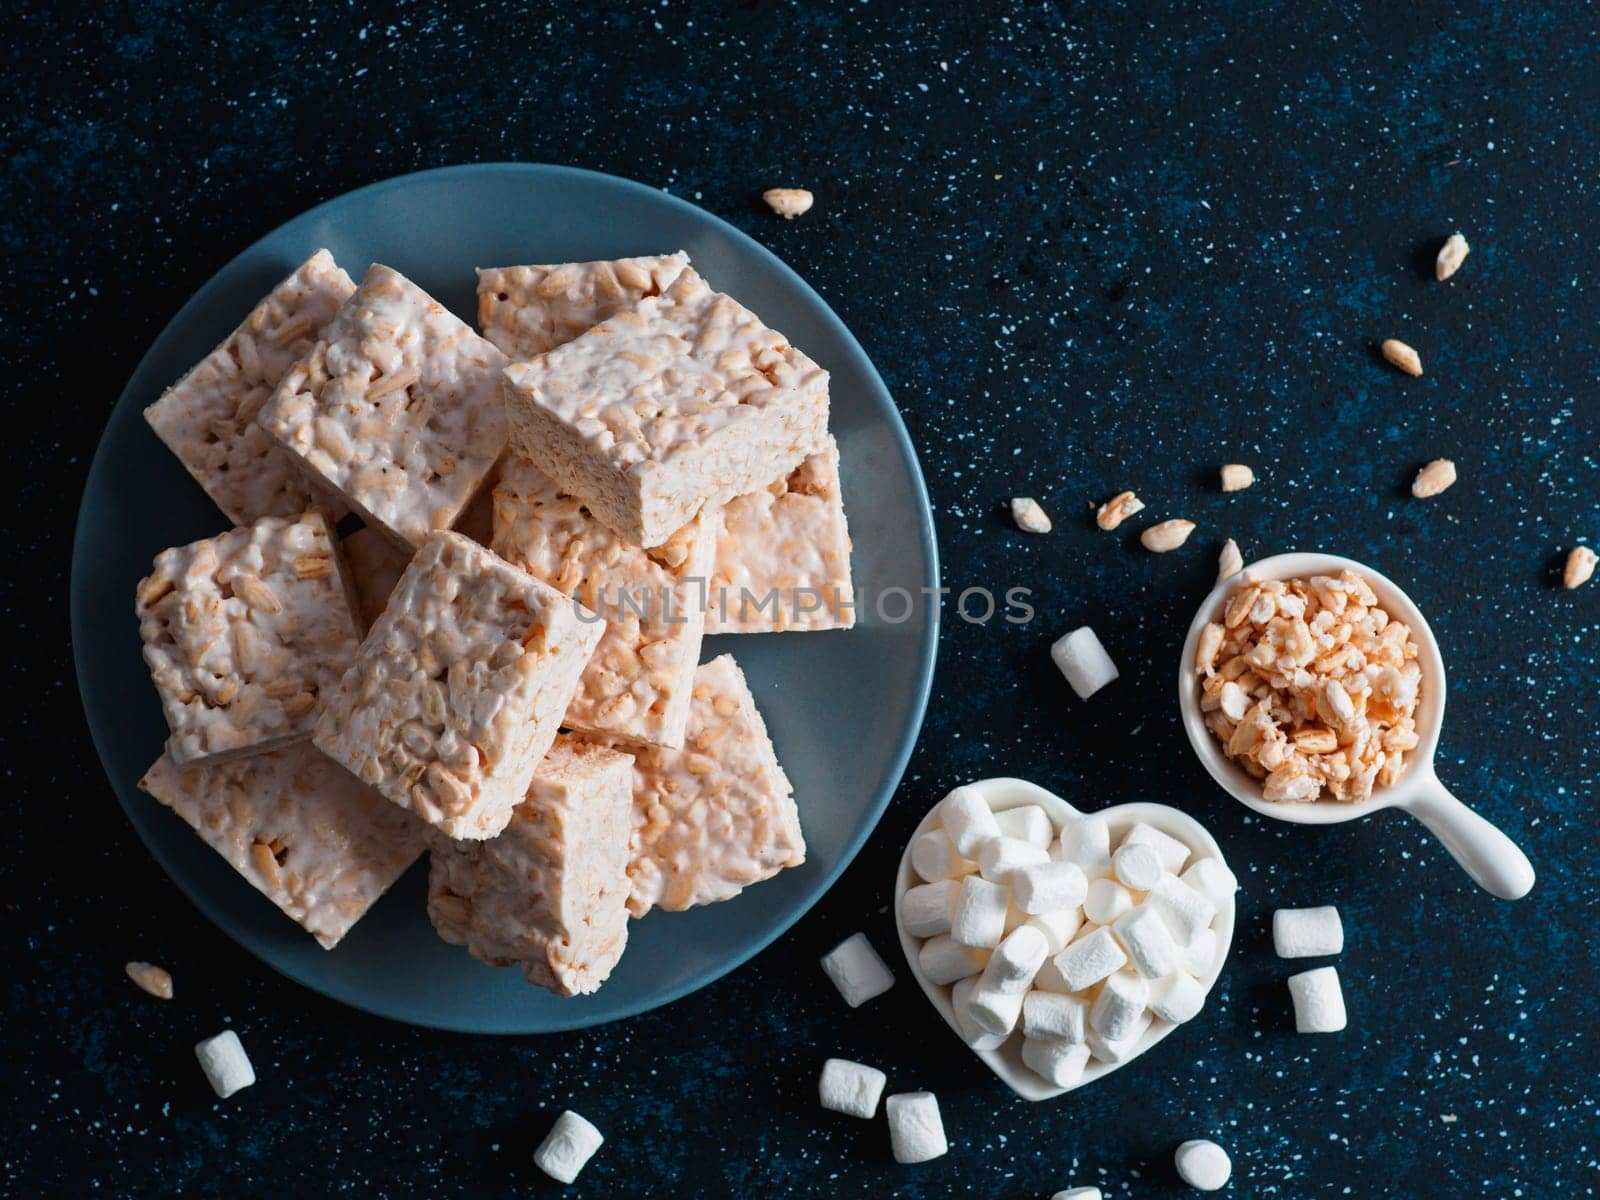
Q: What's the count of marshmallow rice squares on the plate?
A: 11